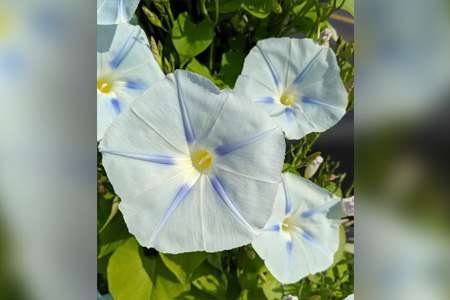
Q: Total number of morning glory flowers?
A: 5